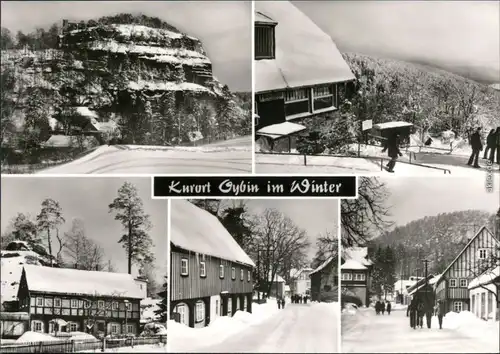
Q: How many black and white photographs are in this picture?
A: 5